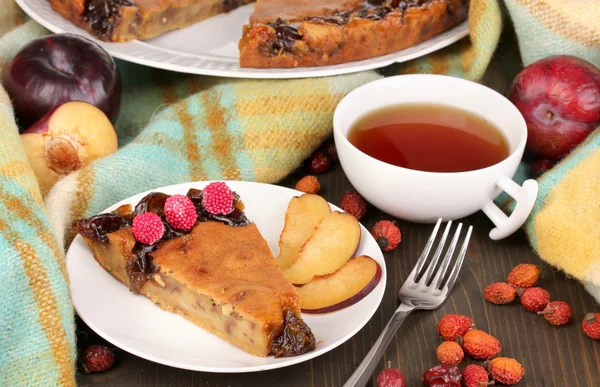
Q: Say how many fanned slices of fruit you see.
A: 3